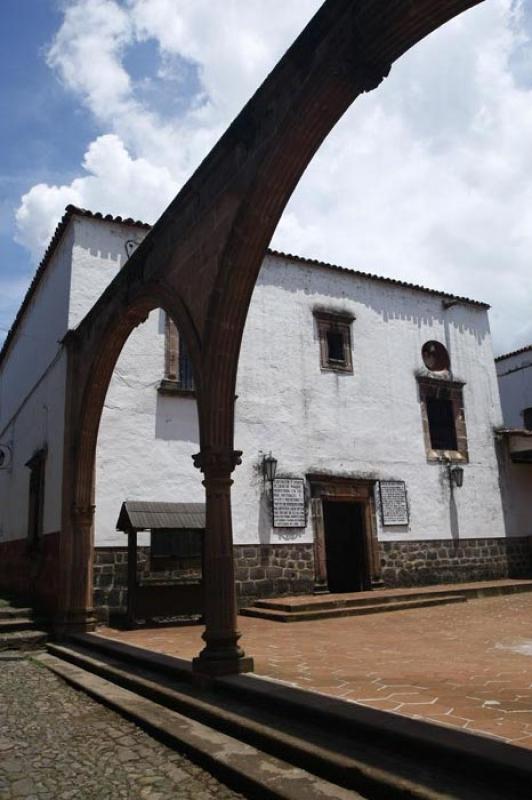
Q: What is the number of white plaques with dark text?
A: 2